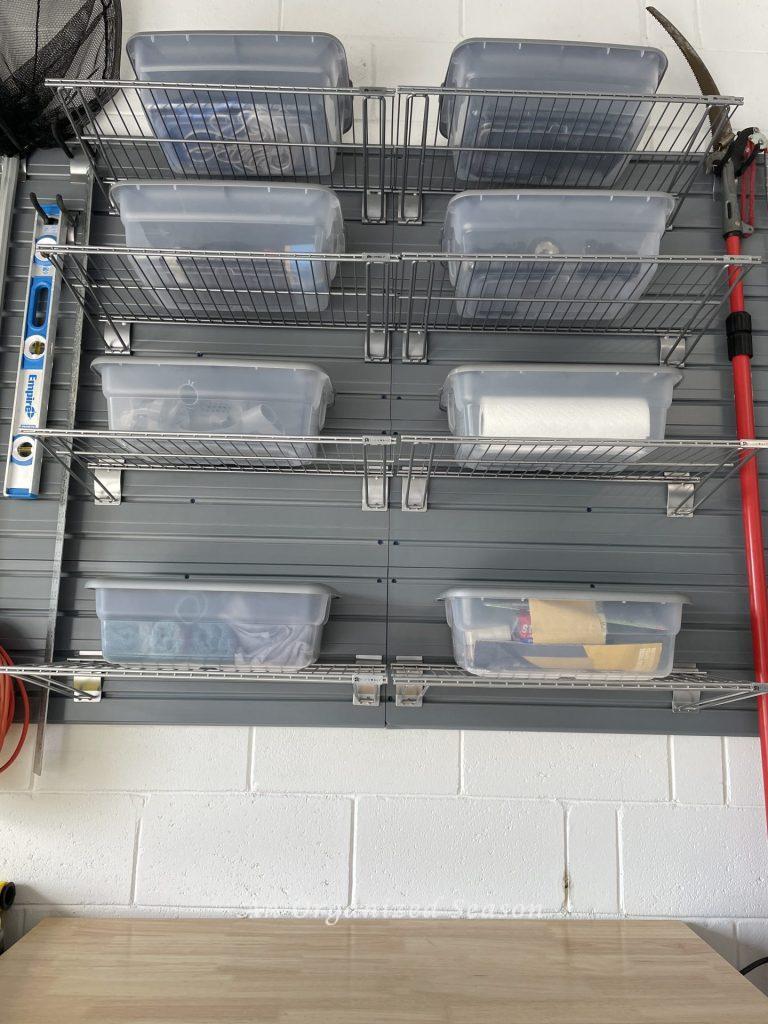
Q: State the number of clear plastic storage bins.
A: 8